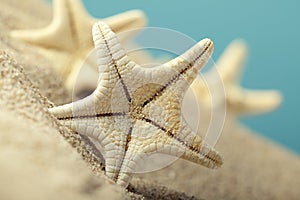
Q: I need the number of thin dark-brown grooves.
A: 5